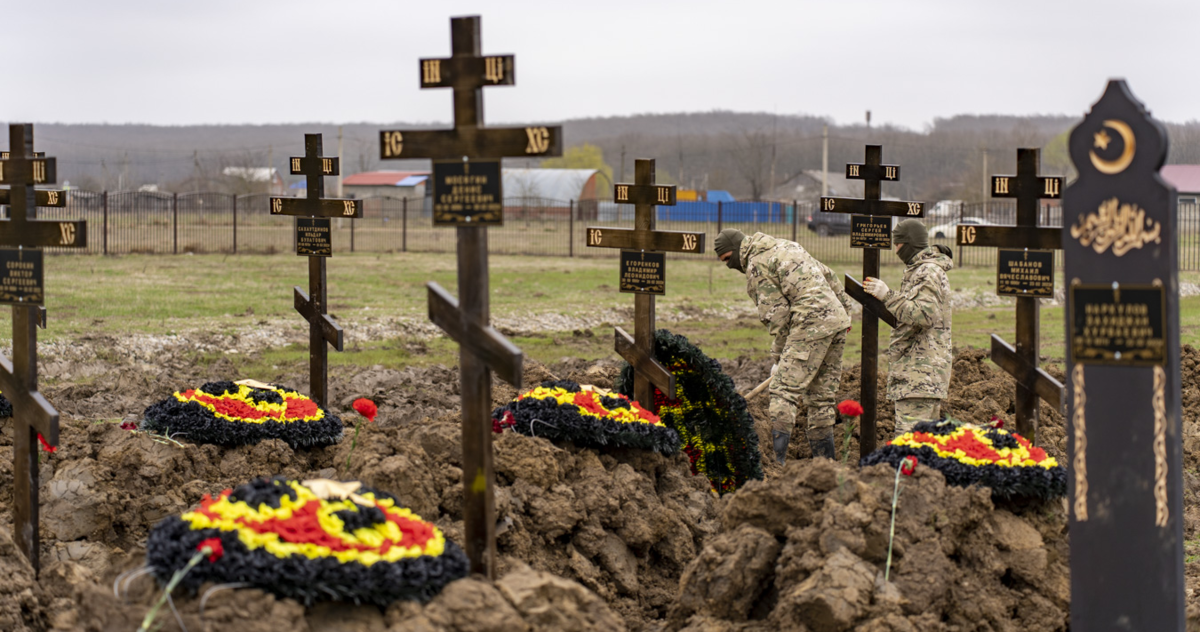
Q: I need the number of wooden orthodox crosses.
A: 7